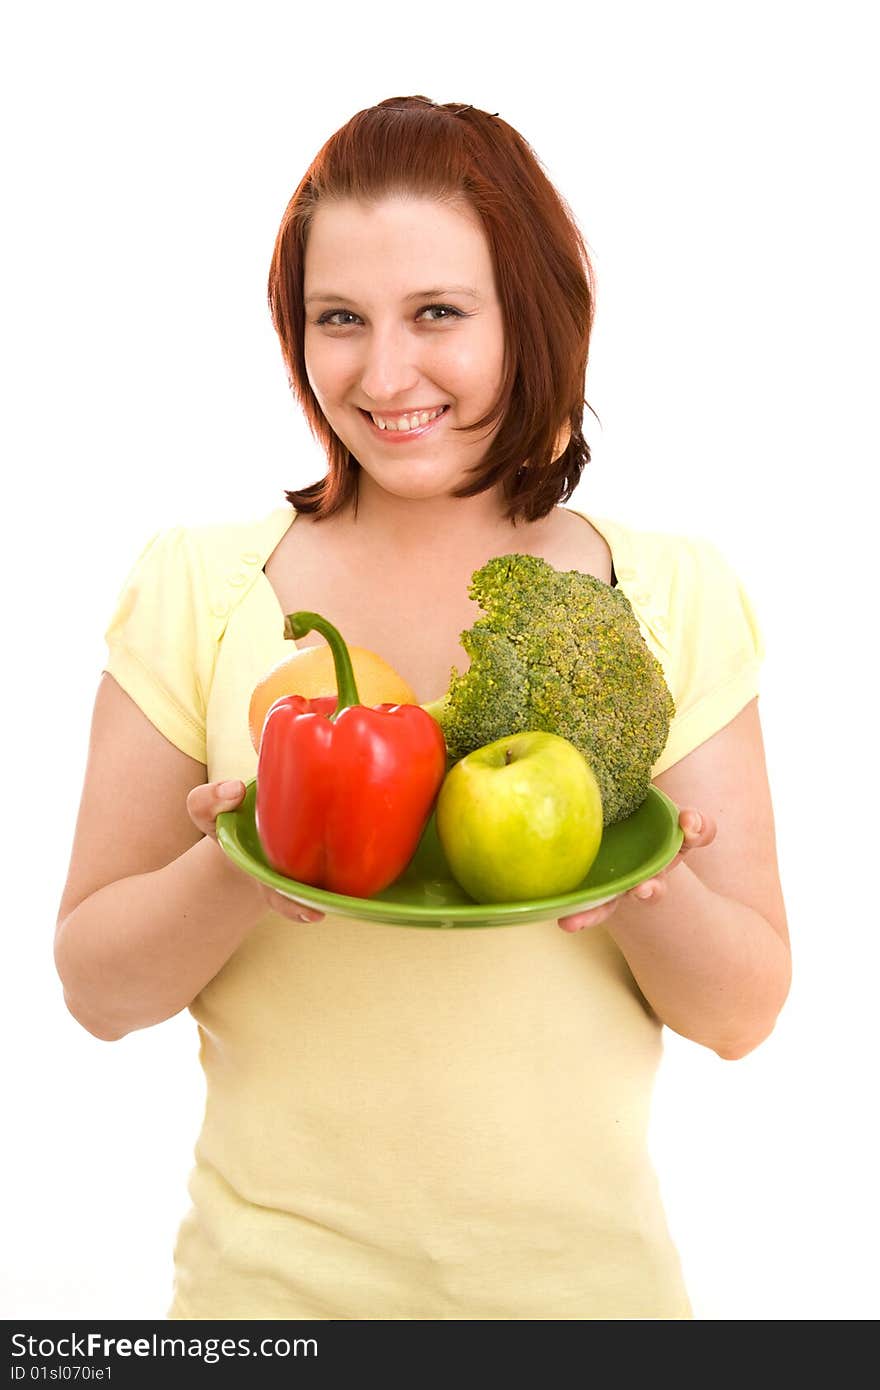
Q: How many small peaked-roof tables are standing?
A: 0